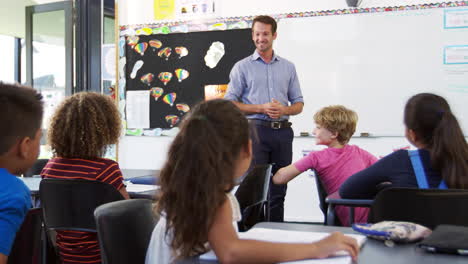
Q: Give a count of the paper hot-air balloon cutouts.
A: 12